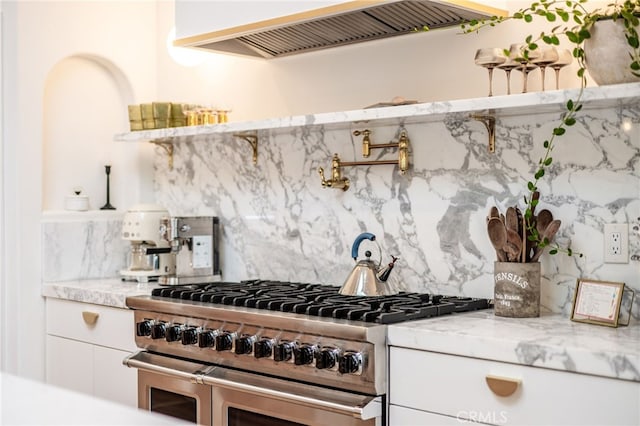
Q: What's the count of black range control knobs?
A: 12